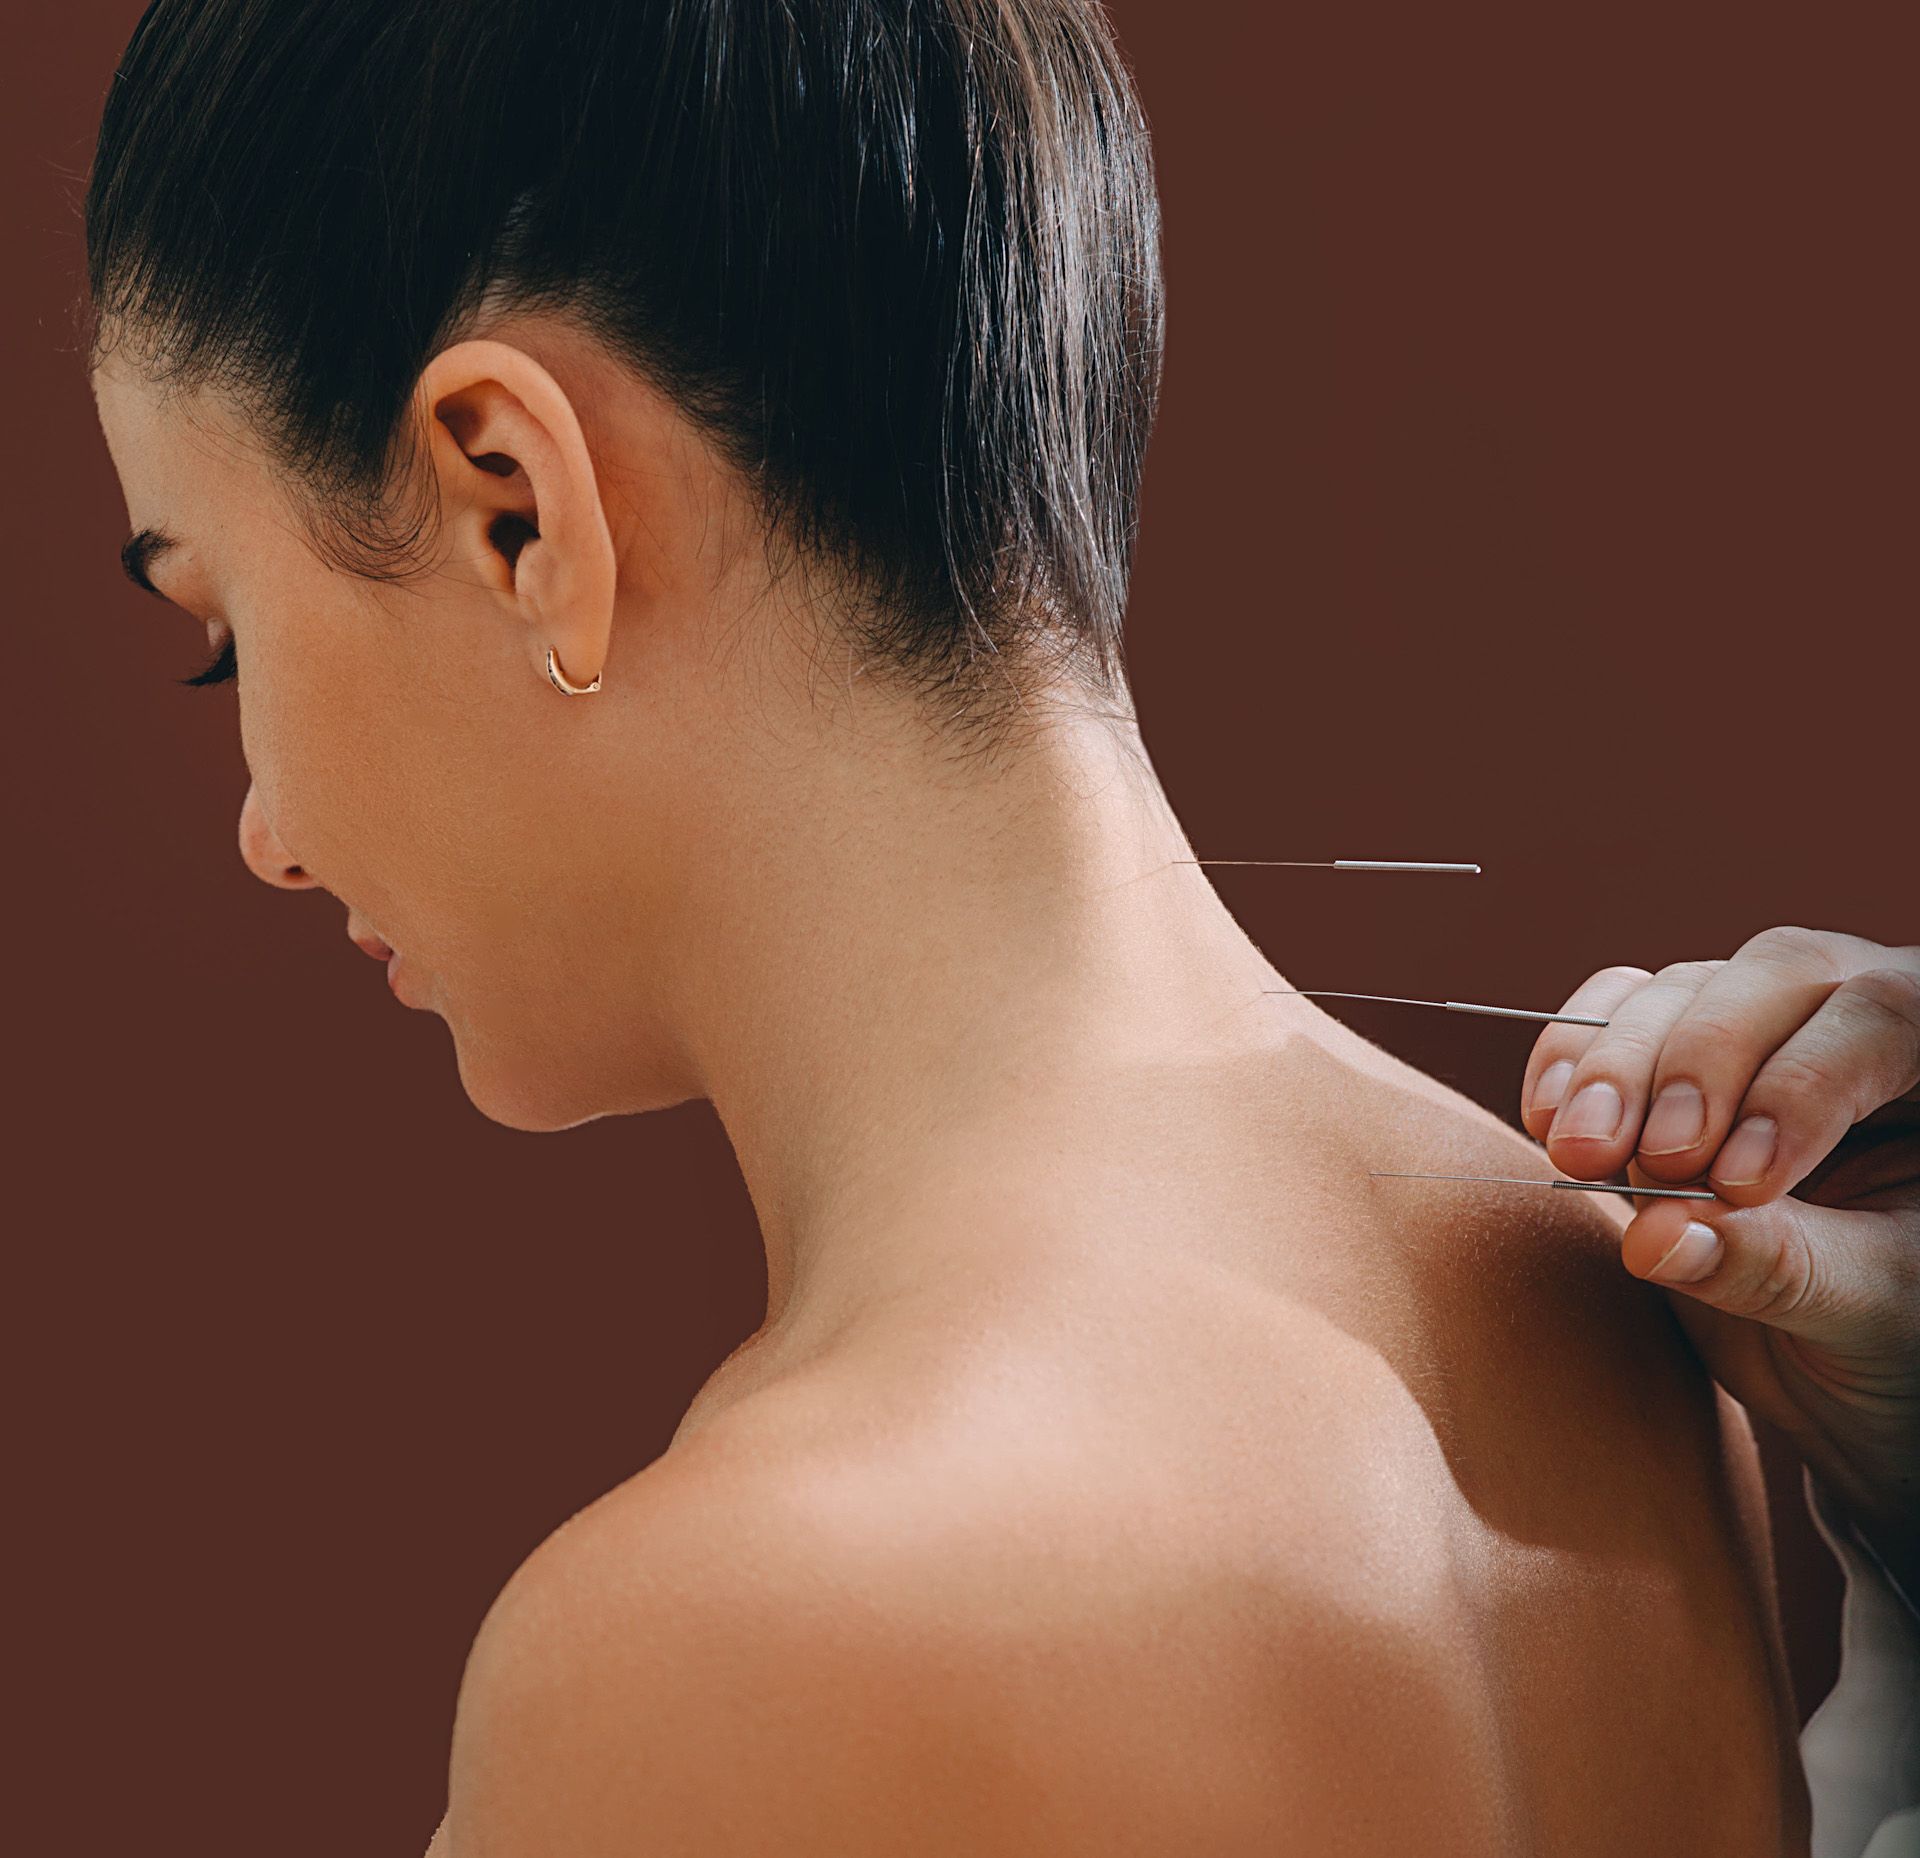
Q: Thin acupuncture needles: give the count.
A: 3